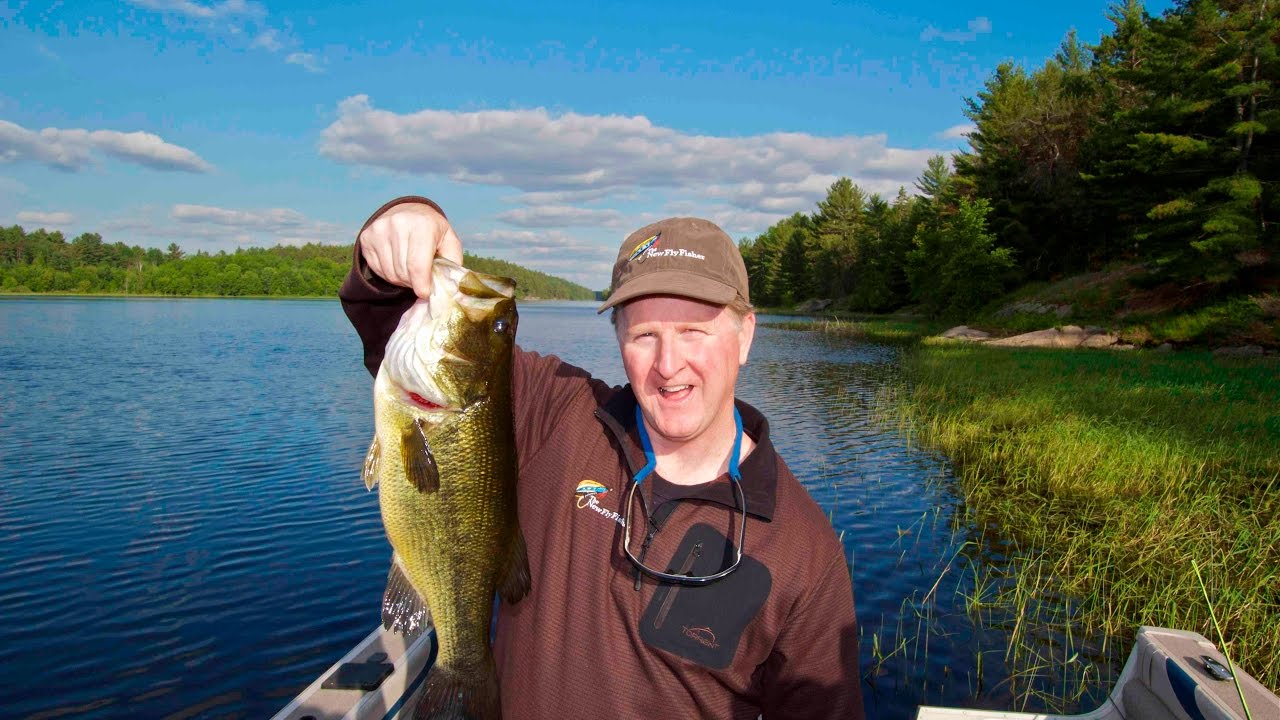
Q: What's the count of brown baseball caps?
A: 1